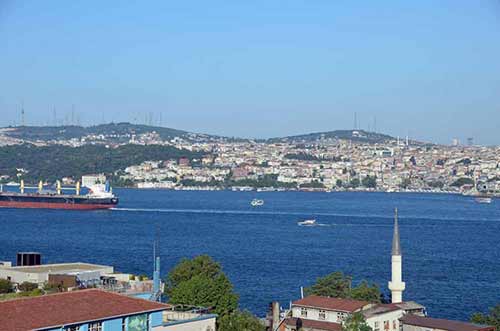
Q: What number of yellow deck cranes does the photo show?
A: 4